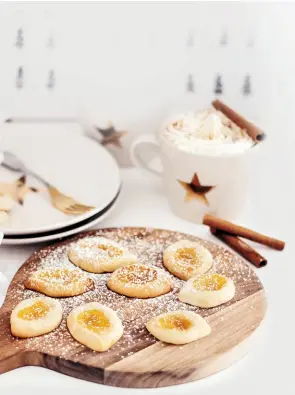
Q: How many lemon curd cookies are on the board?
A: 8